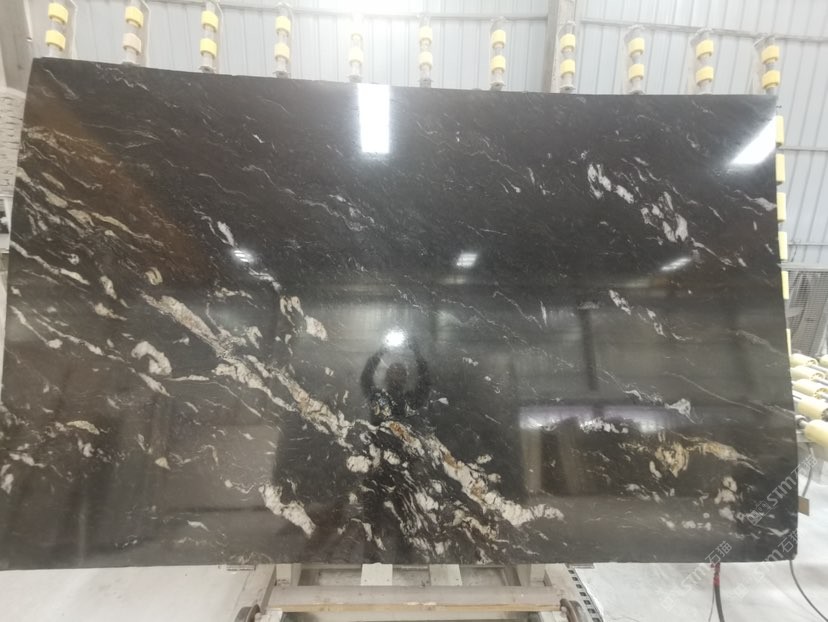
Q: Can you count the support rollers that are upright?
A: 11